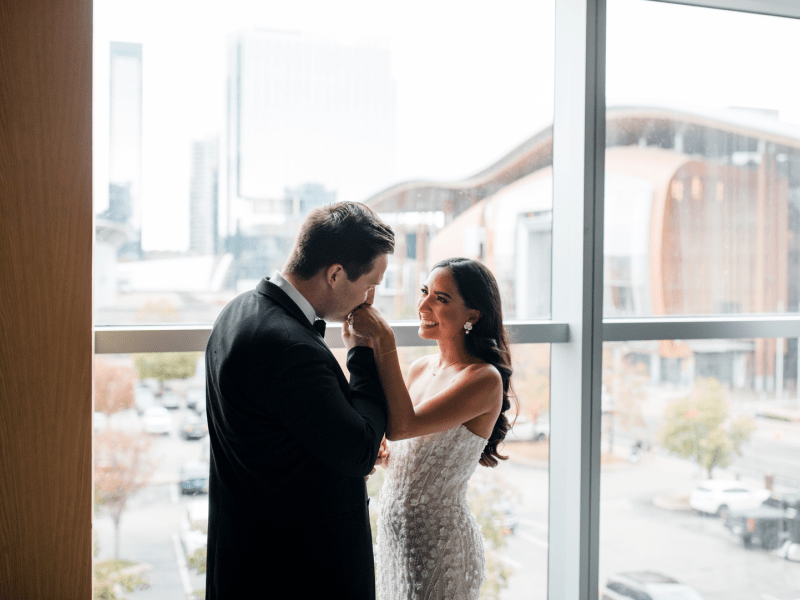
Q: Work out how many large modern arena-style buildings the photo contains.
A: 1